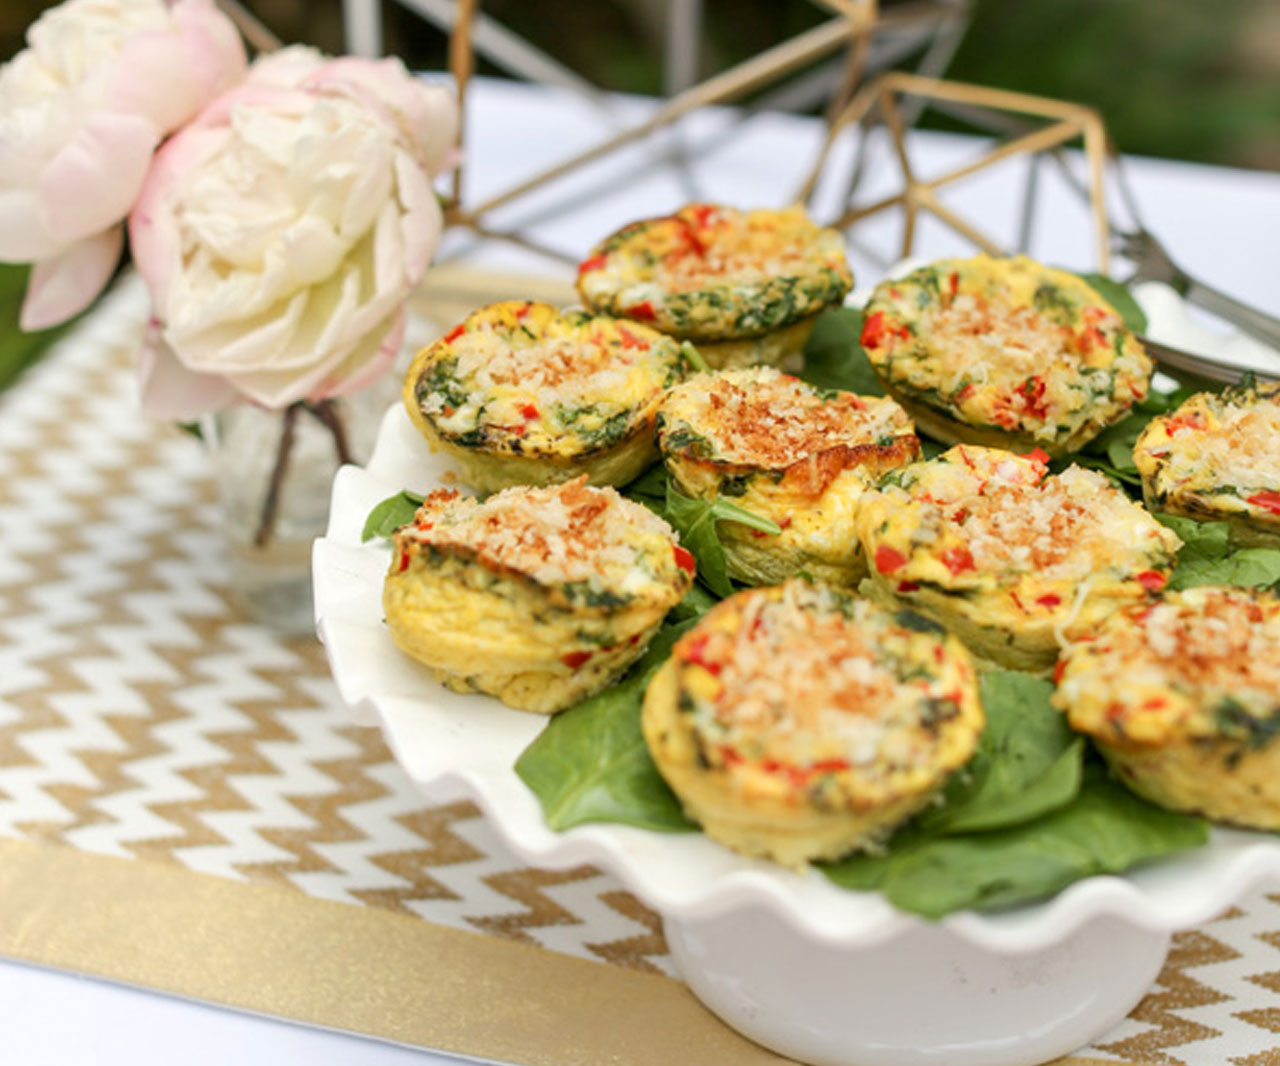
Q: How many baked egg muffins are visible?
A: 9